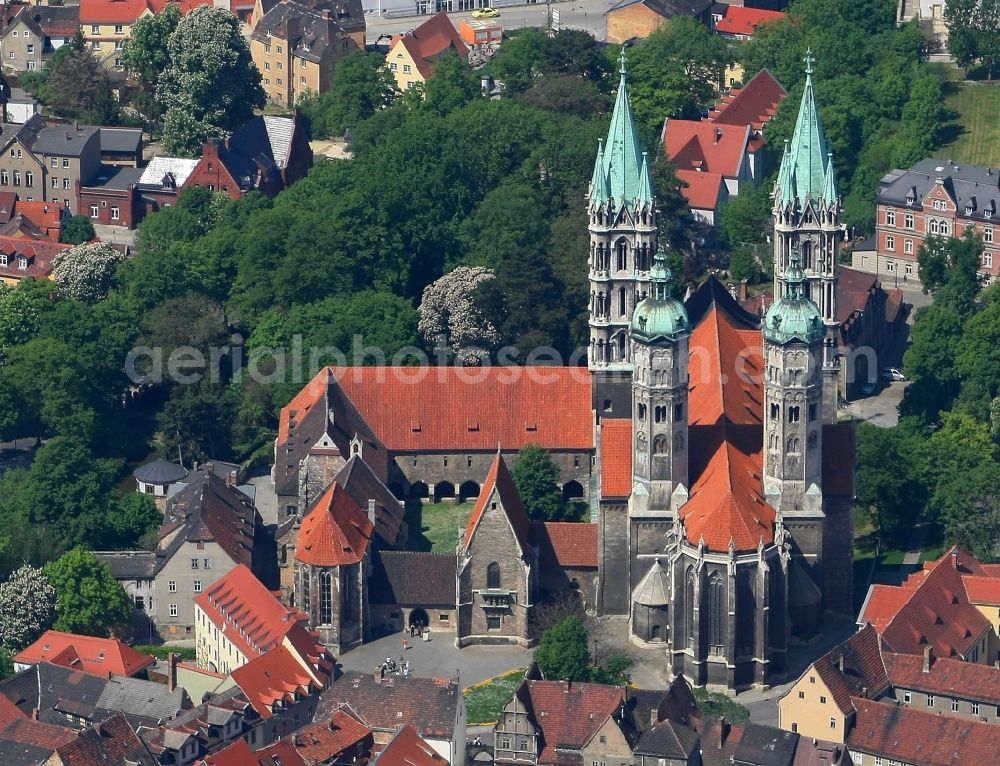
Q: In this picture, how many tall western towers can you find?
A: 2